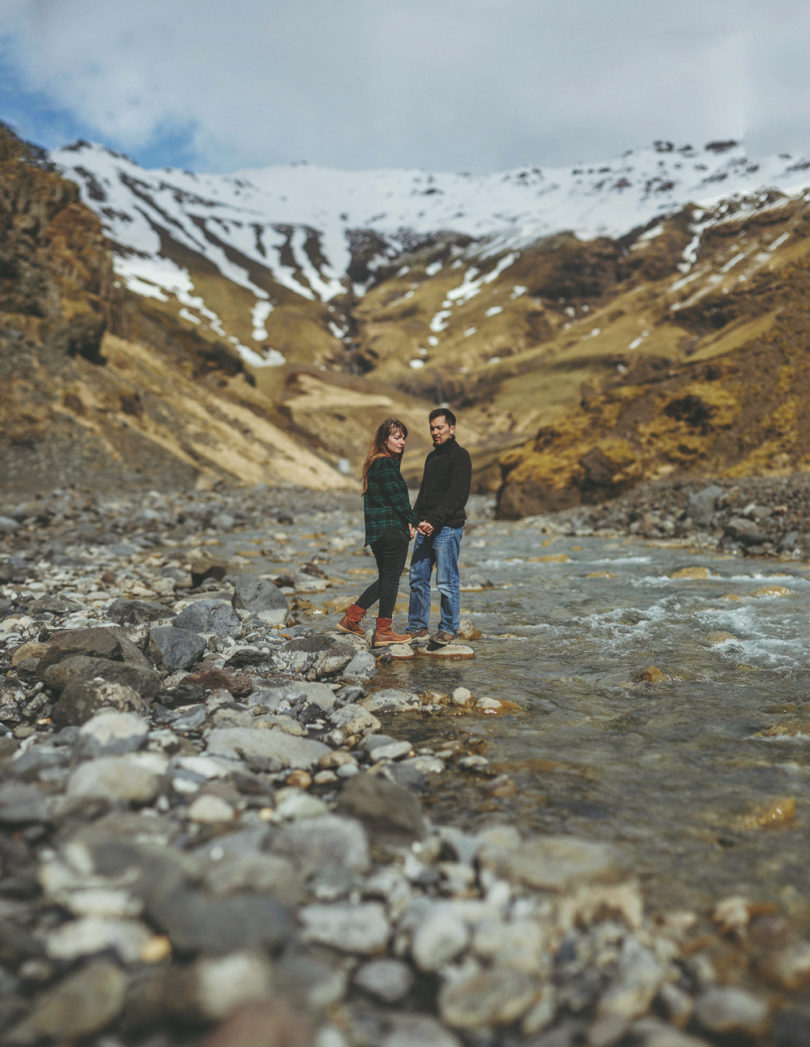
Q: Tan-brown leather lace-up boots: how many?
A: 2